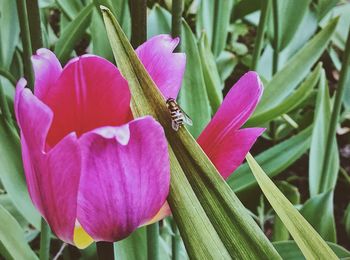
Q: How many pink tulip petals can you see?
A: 6